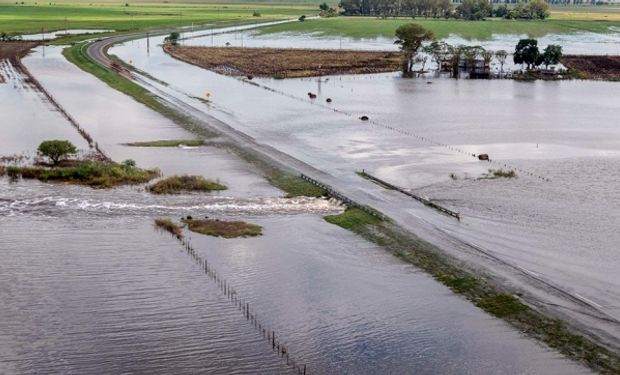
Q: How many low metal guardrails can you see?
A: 2